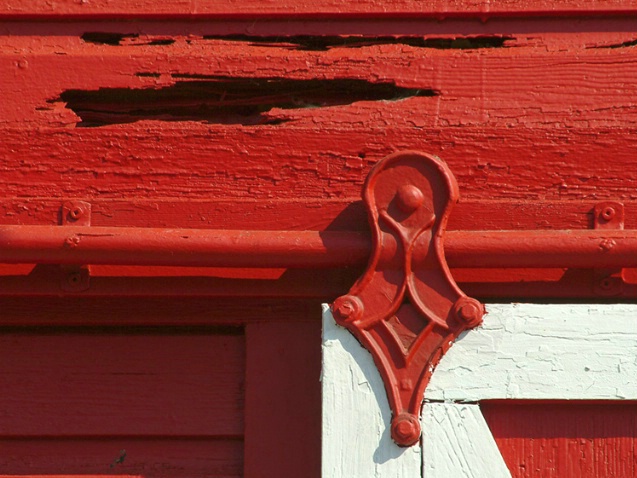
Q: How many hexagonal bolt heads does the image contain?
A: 3